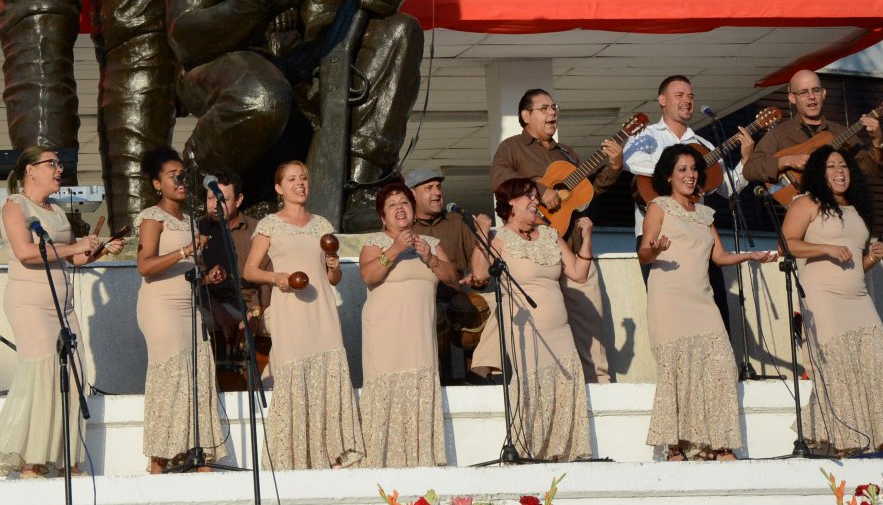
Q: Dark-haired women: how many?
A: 3